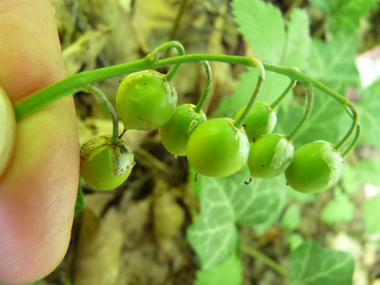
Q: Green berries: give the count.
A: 7